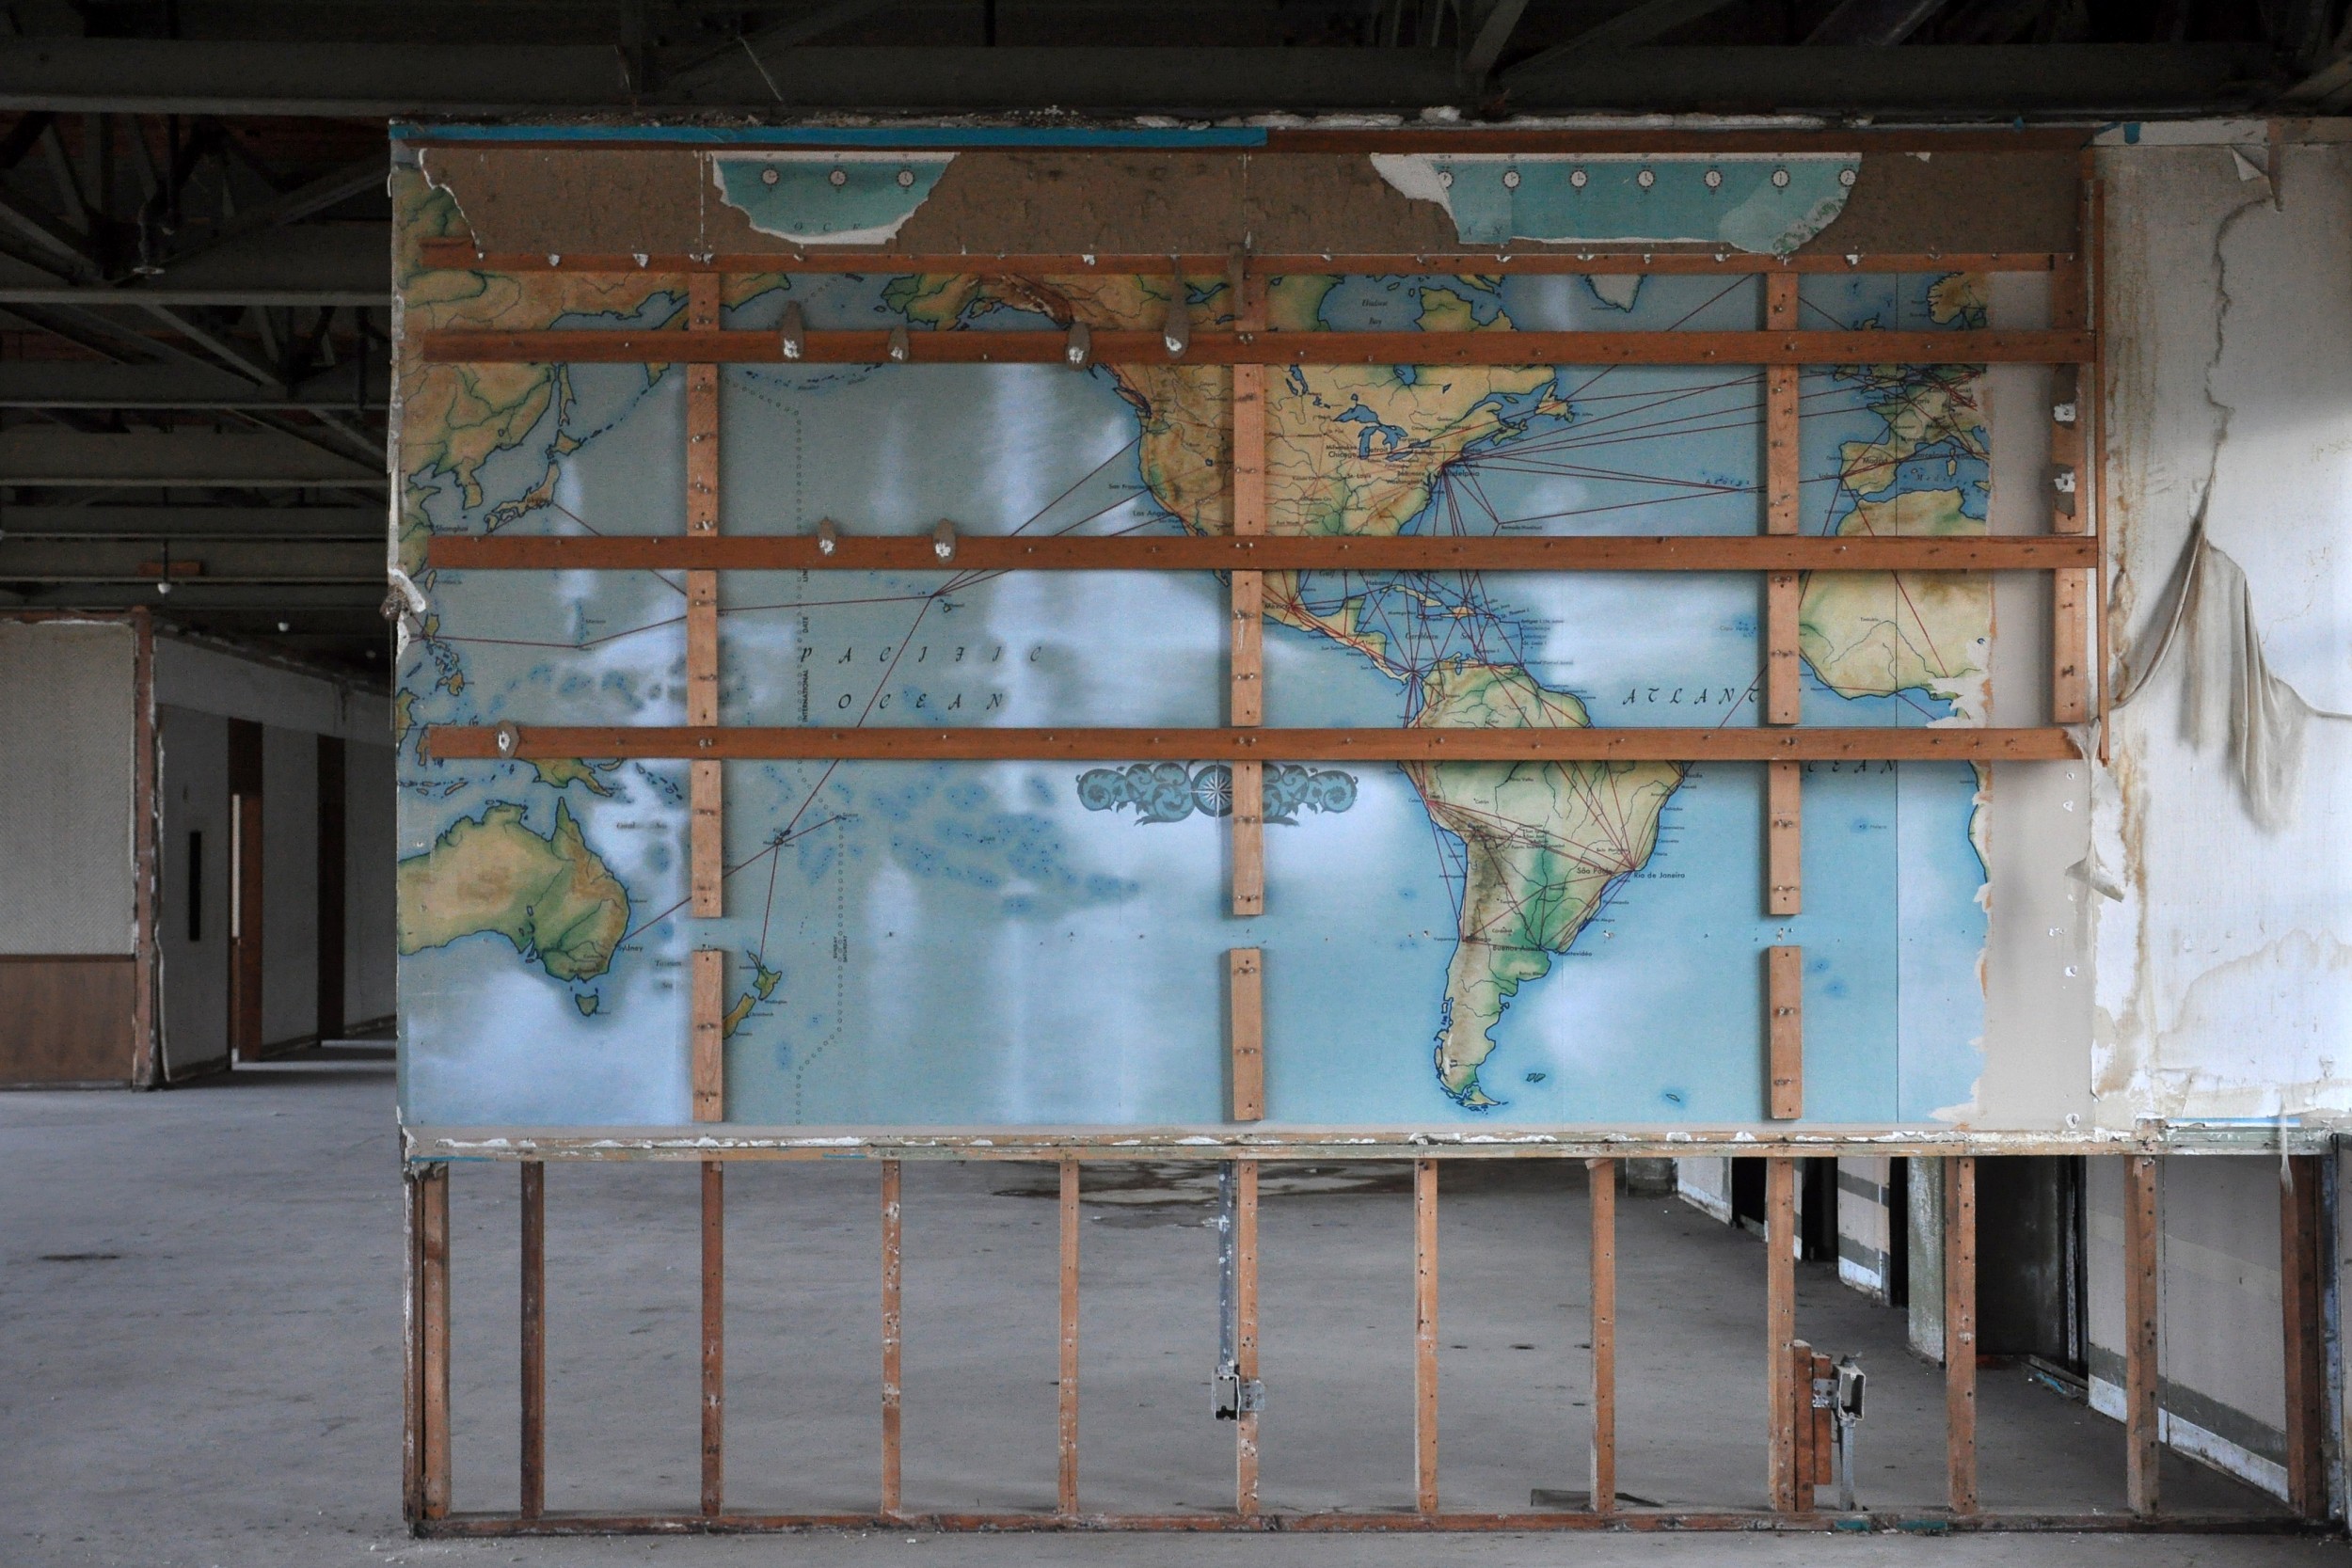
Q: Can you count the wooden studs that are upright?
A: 12